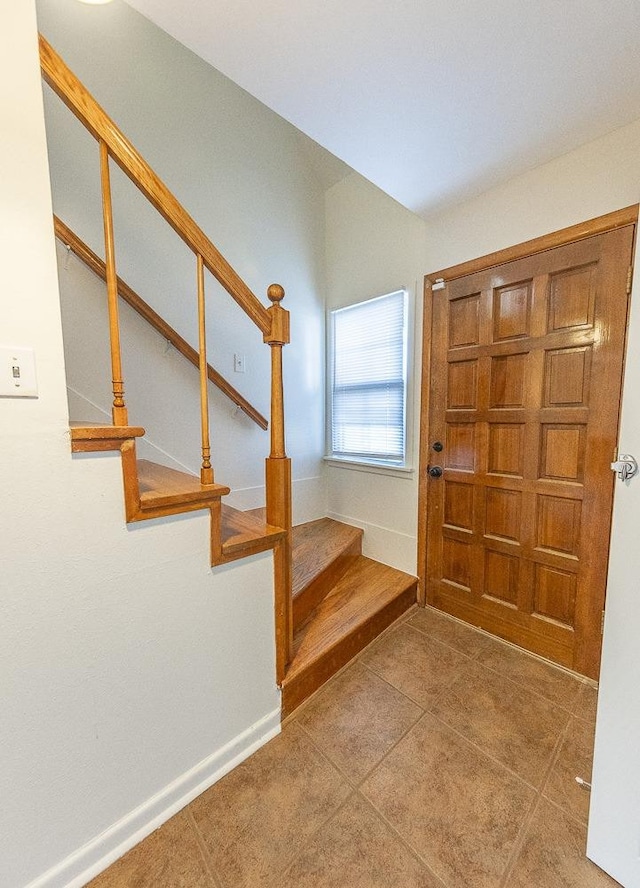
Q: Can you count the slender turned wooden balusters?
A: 2